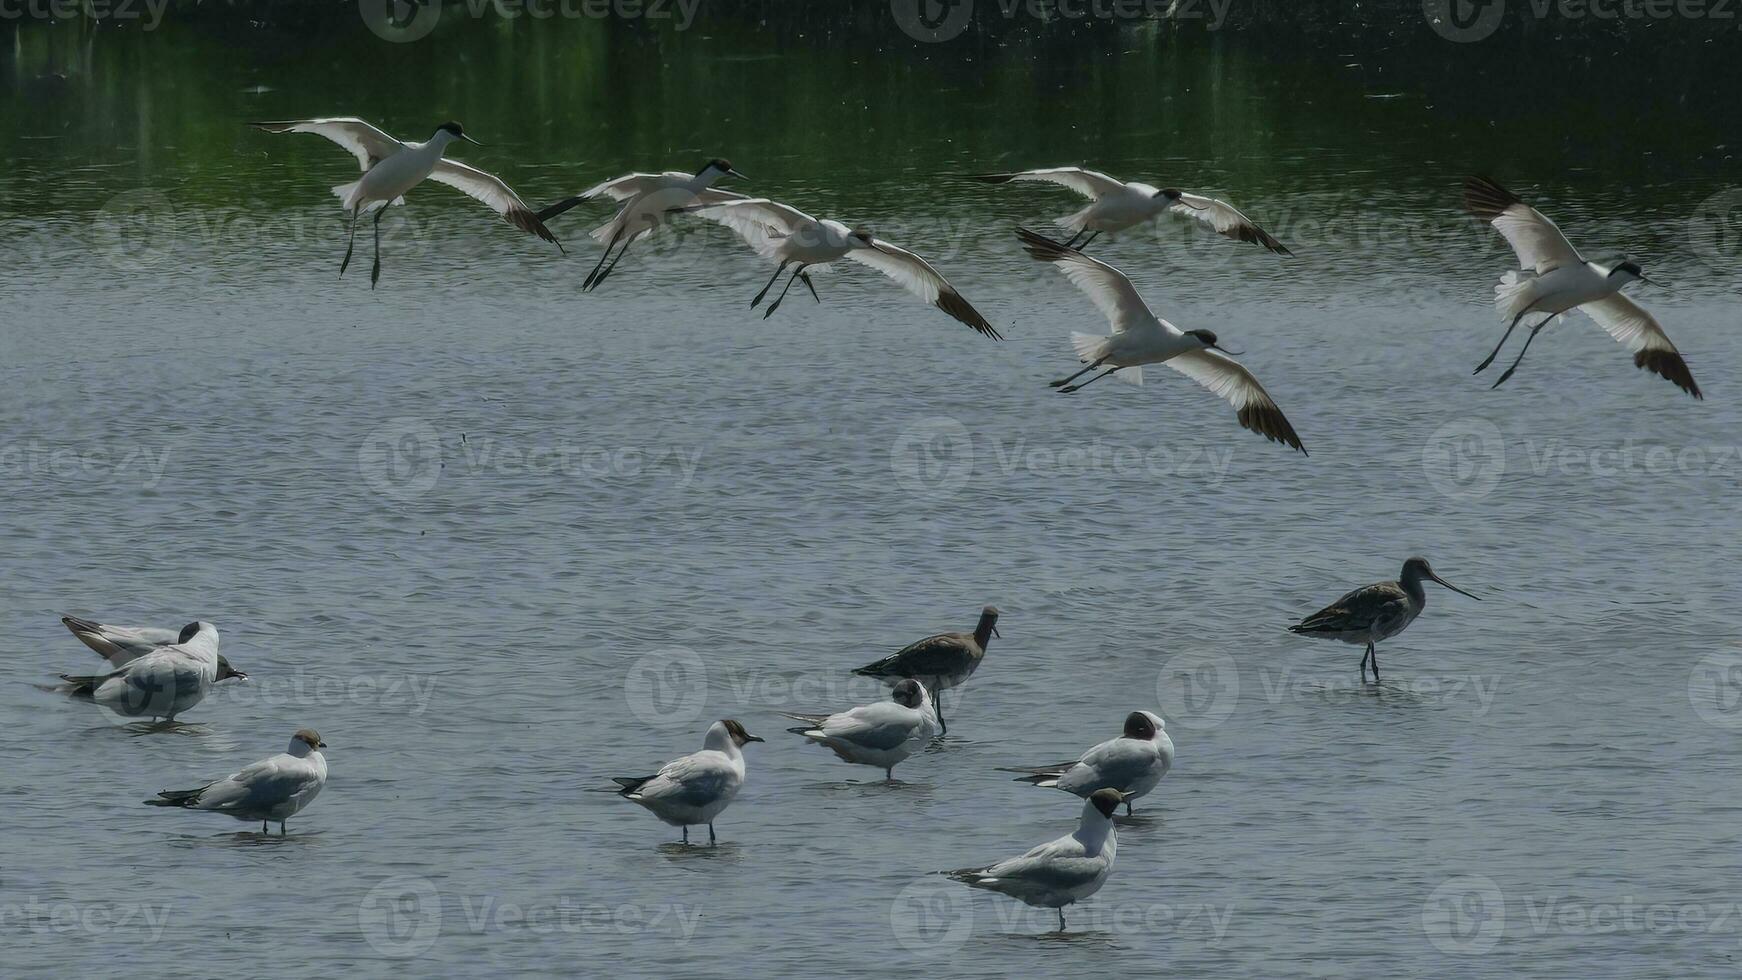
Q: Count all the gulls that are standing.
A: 7